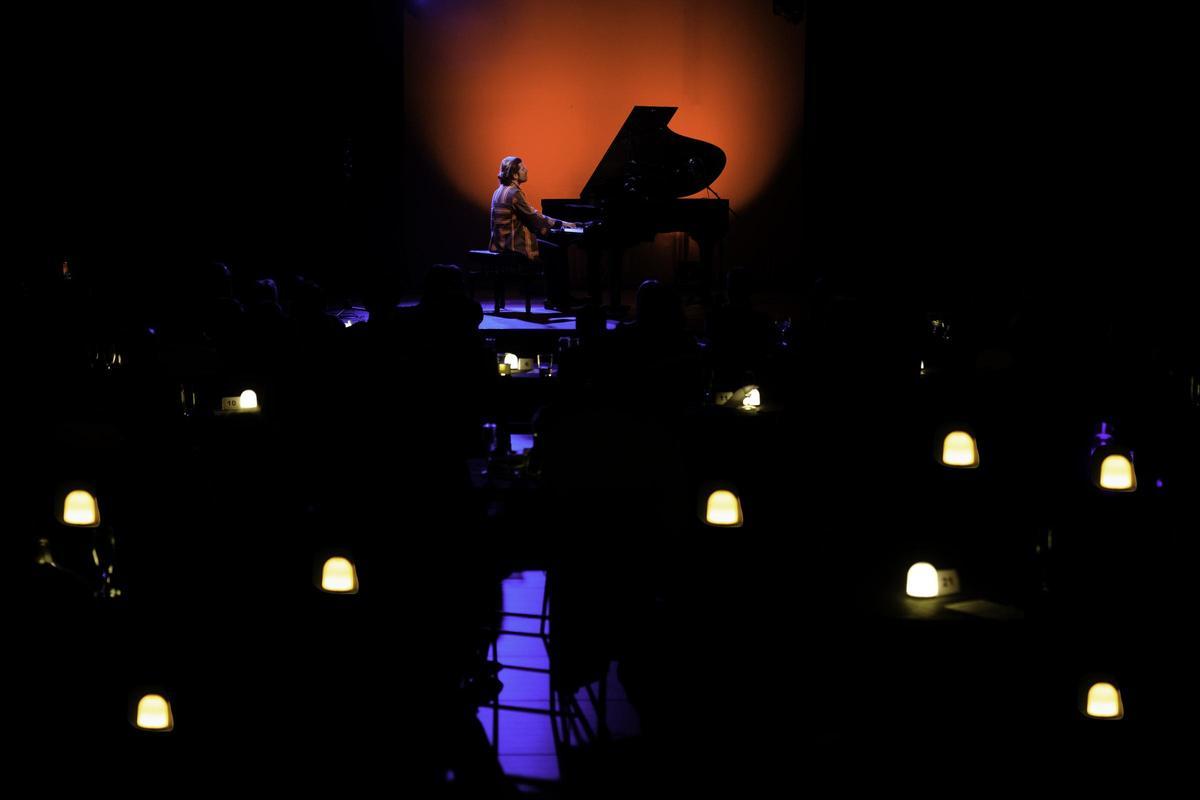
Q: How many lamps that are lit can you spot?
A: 11